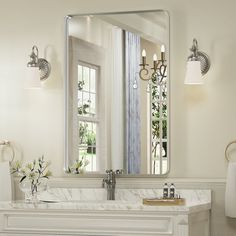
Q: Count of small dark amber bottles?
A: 2